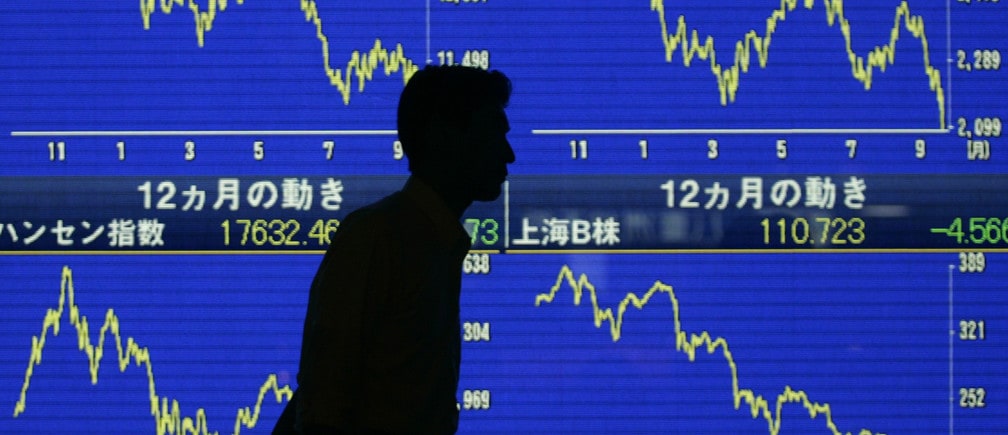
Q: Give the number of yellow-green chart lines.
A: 4